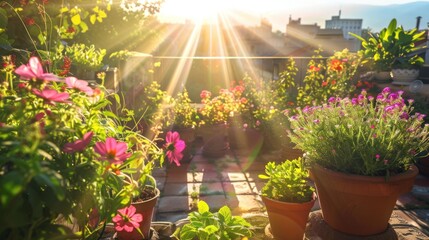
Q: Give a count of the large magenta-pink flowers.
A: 7